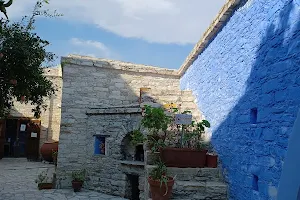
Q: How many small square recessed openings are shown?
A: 3